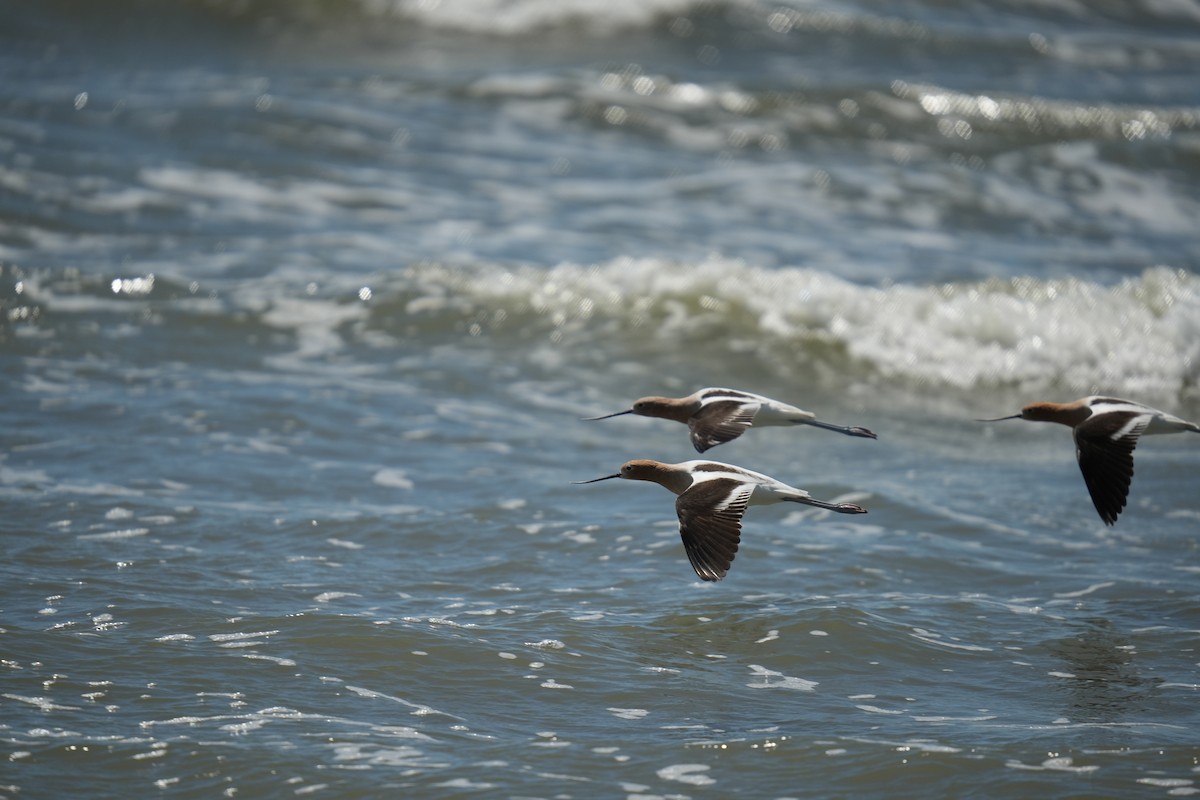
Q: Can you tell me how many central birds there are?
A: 2